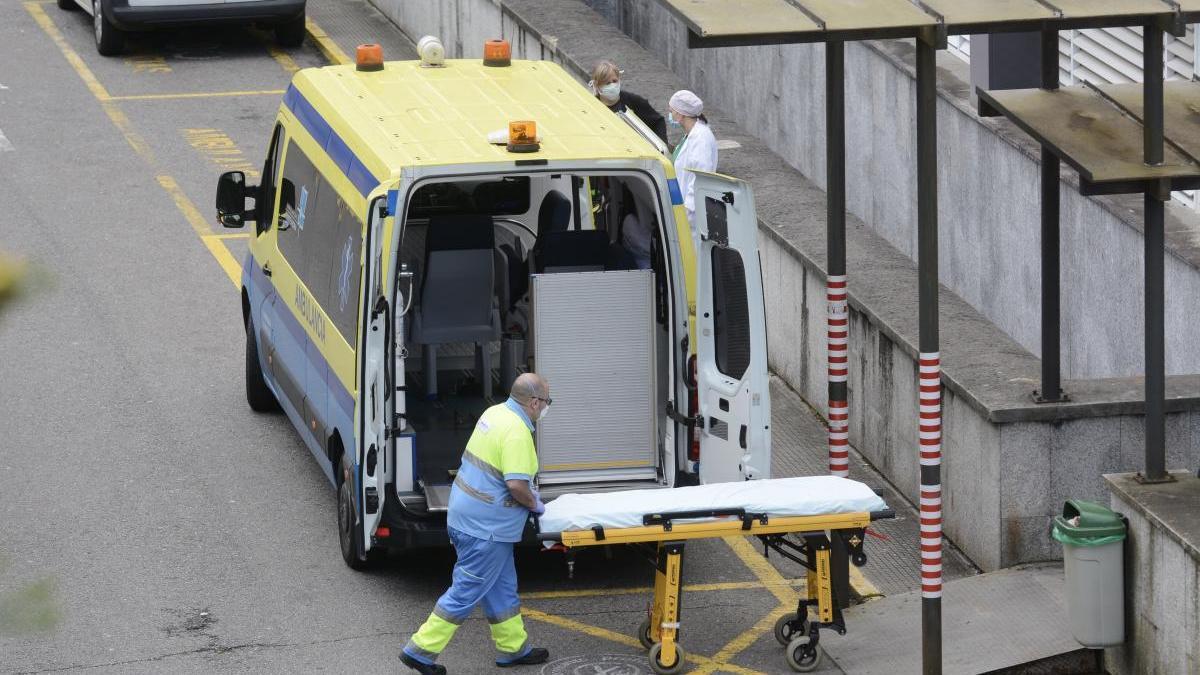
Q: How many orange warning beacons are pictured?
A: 3